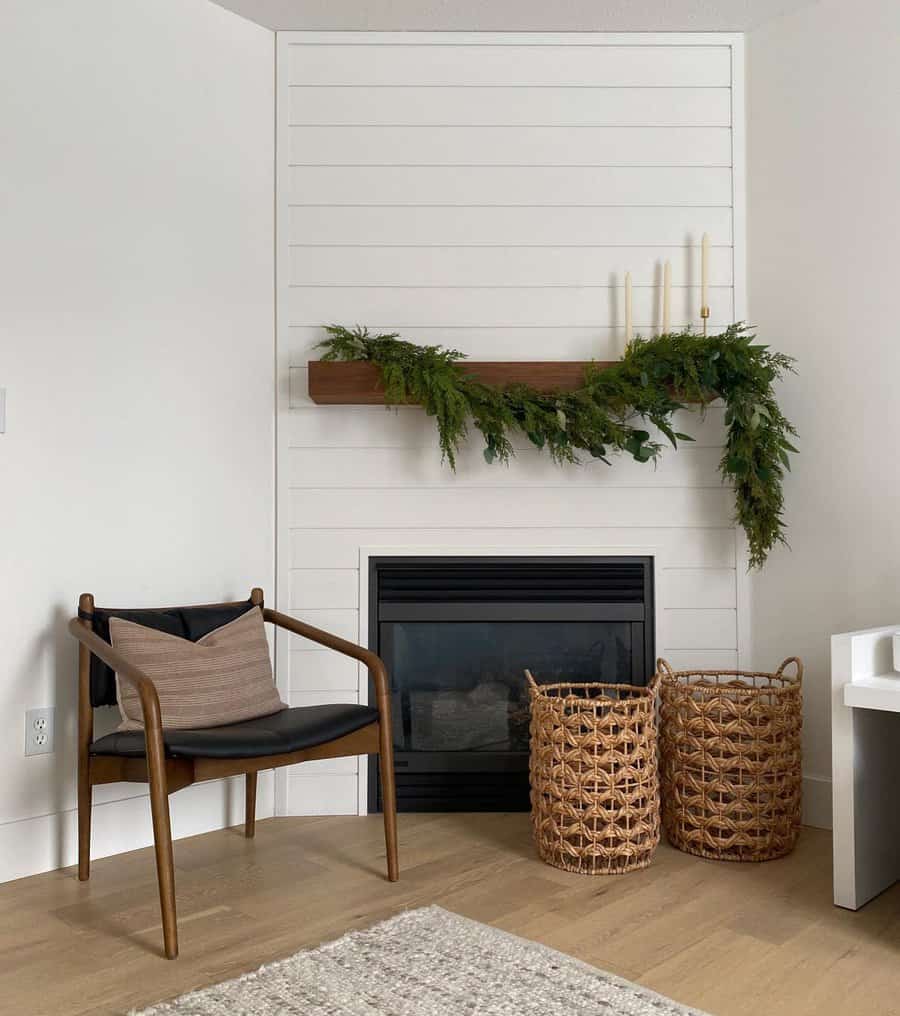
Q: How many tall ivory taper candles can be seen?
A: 3